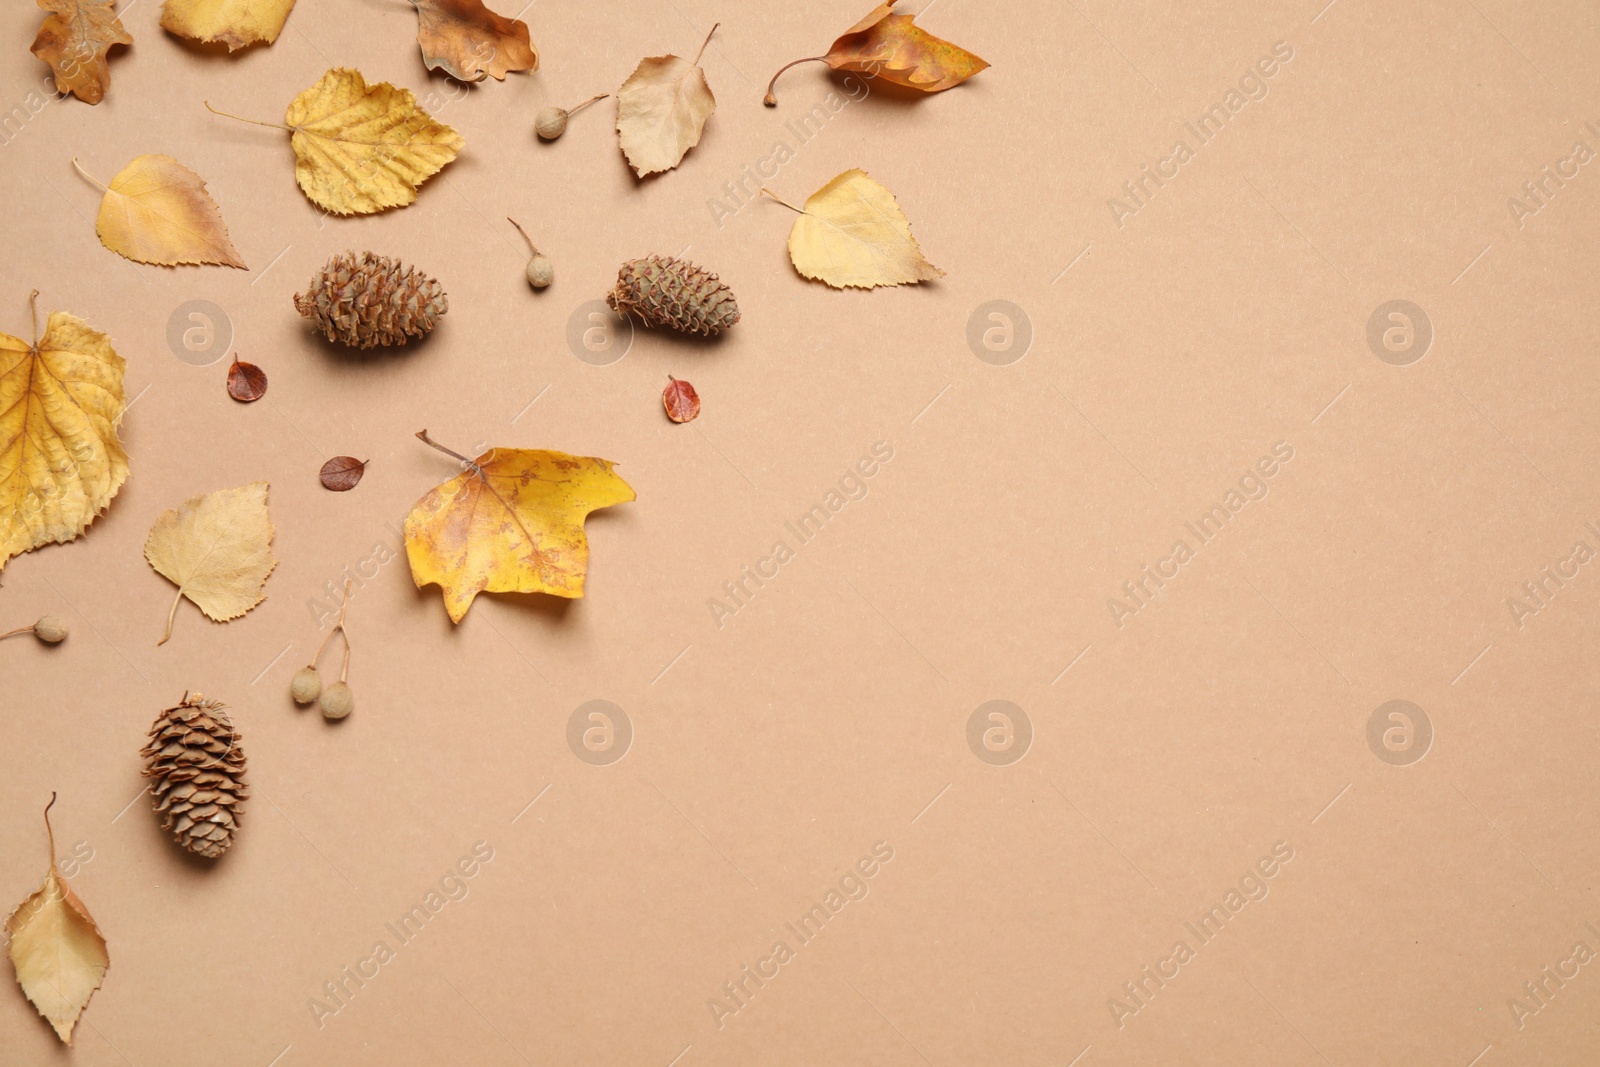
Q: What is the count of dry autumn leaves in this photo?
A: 15